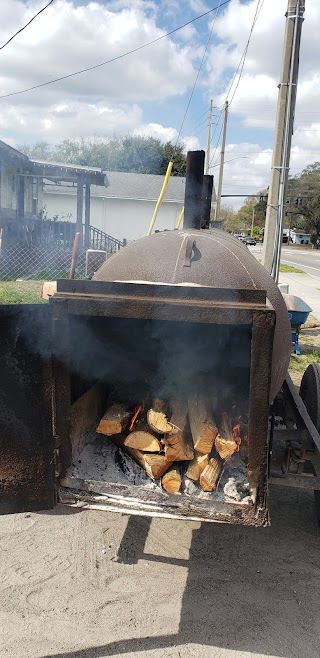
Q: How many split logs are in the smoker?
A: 10